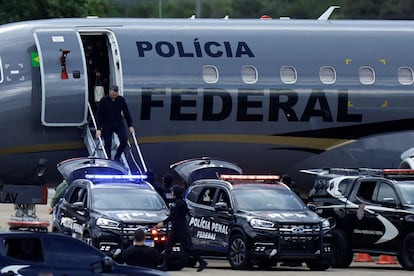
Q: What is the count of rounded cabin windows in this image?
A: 6